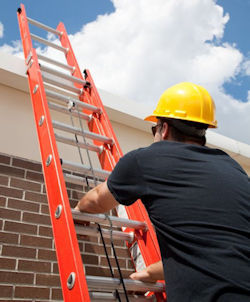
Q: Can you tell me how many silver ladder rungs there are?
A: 15